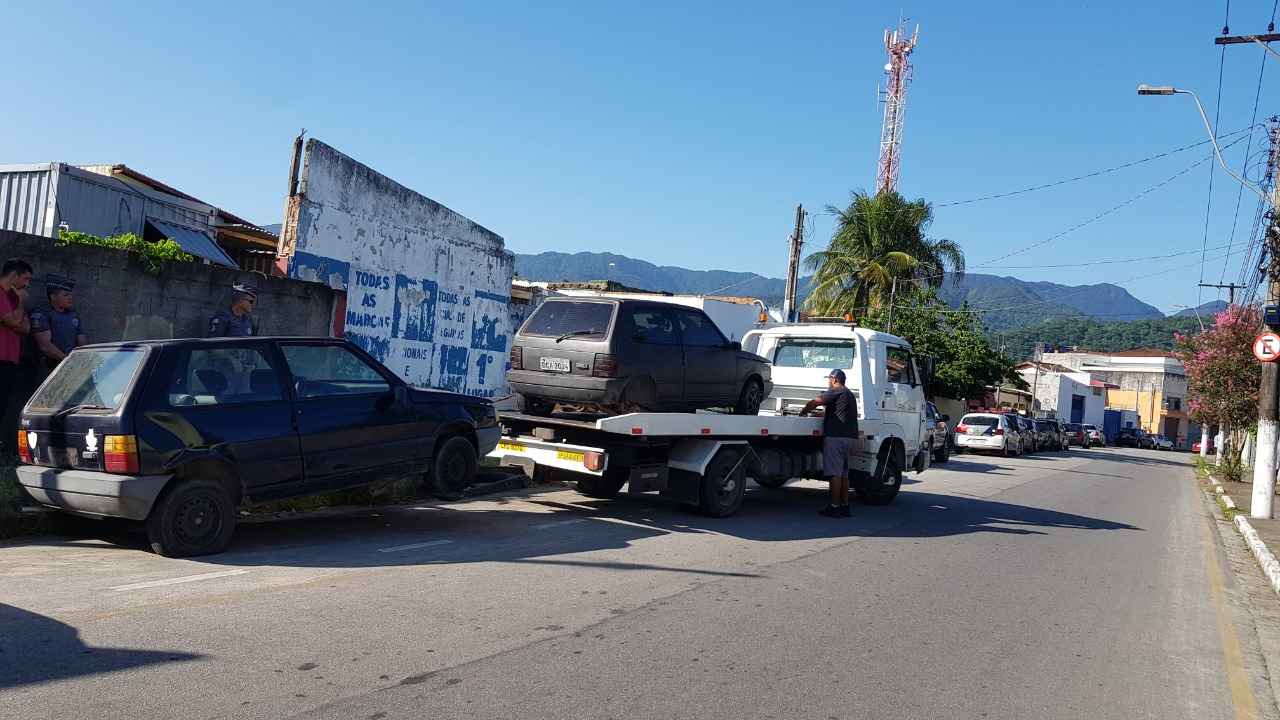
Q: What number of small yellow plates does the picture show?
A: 2